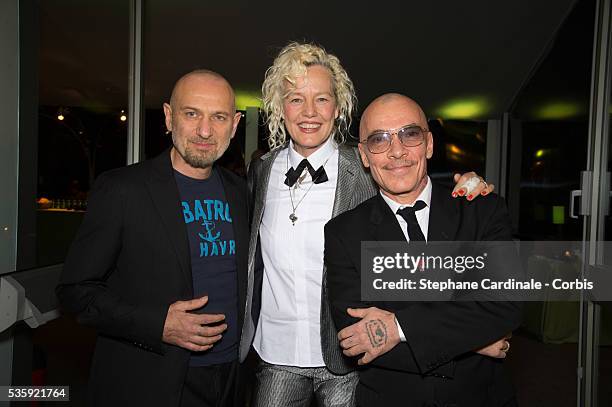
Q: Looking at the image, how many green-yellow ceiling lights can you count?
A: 3